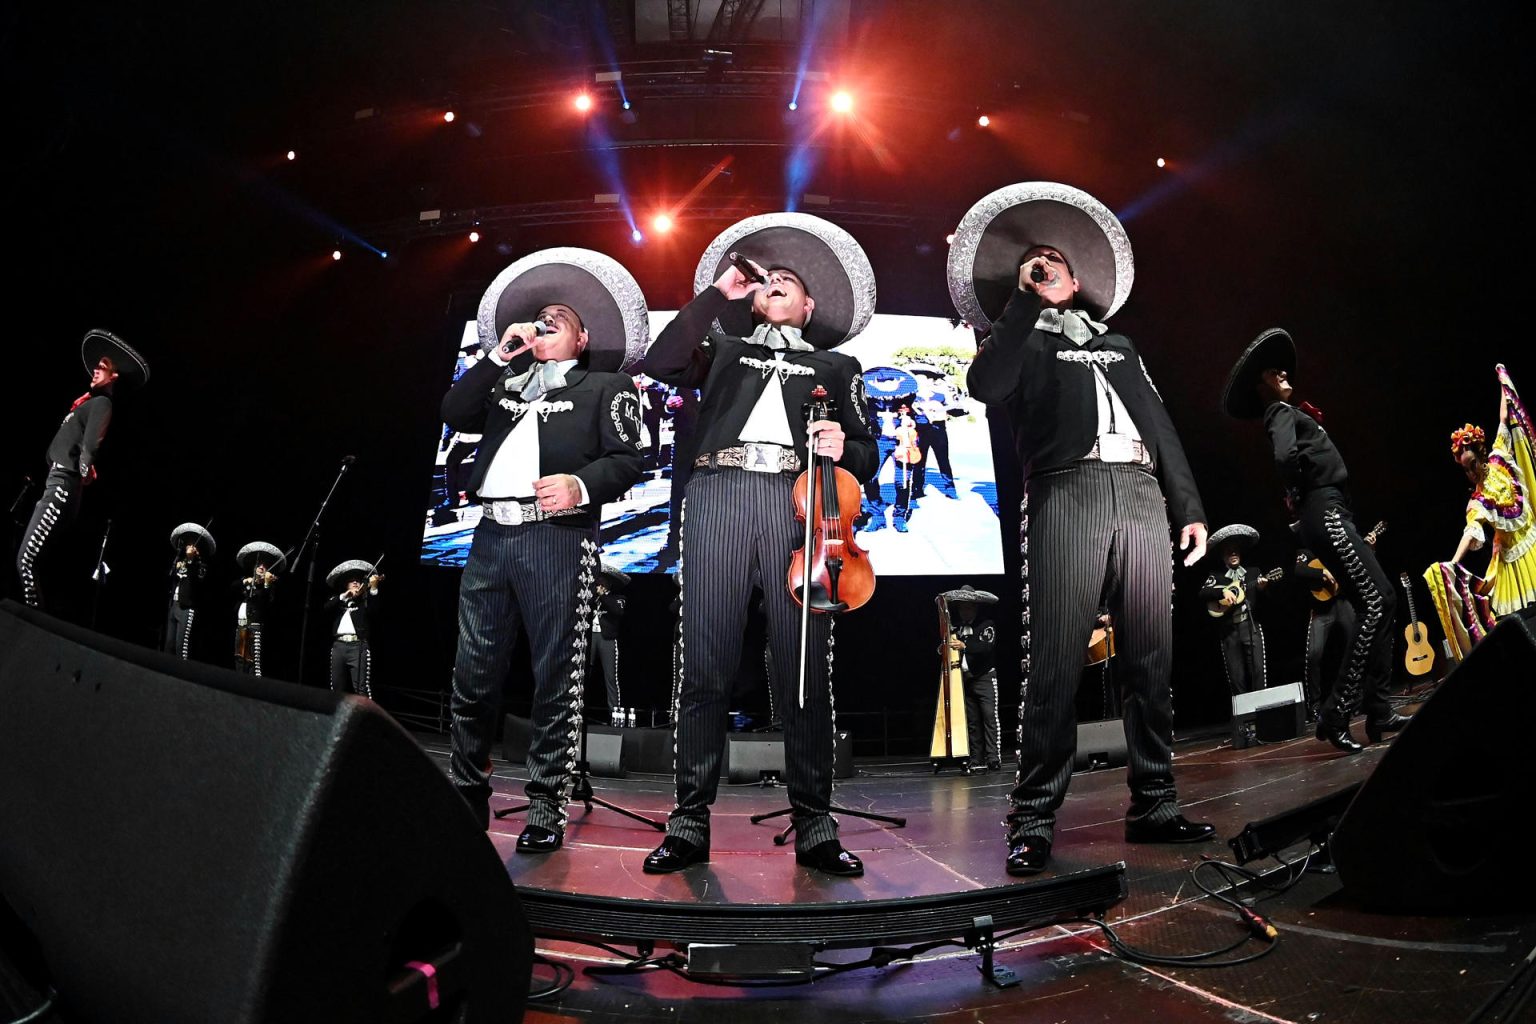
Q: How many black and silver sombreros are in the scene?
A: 11